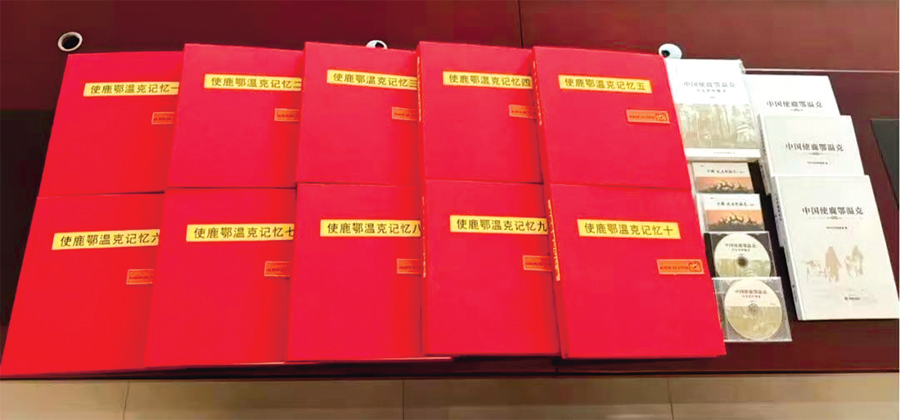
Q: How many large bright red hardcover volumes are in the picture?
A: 10